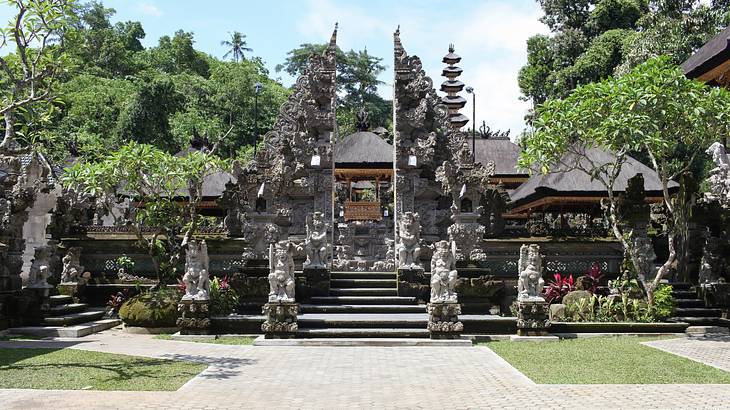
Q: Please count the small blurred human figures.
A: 0